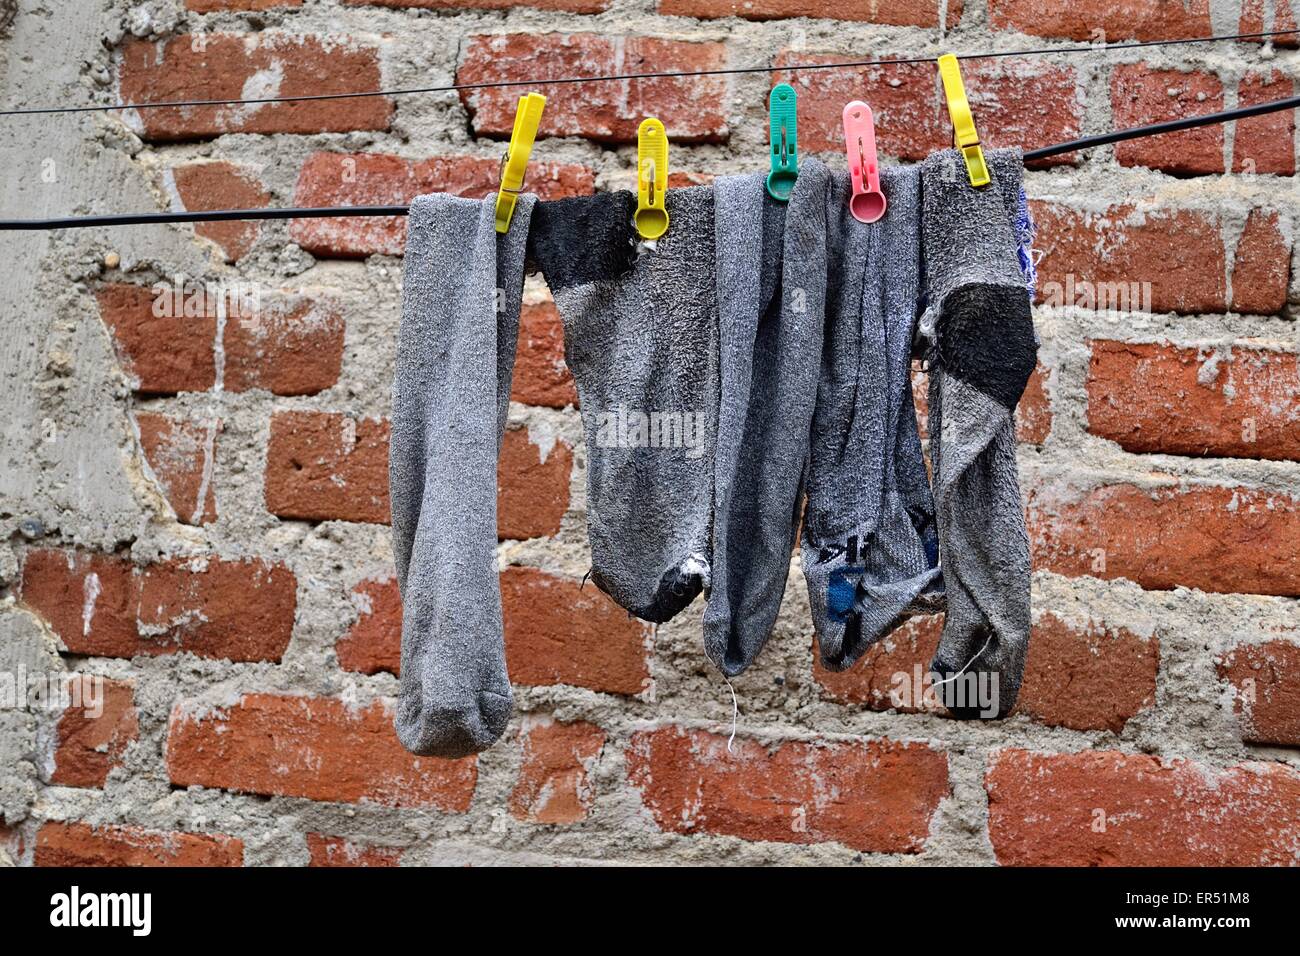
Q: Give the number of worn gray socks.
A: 5